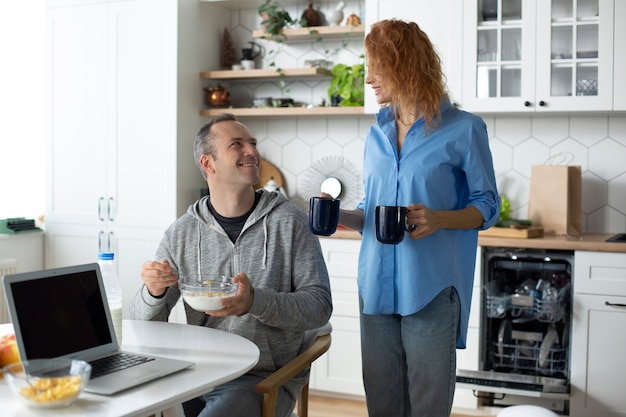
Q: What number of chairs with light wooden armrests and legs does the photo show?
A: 1